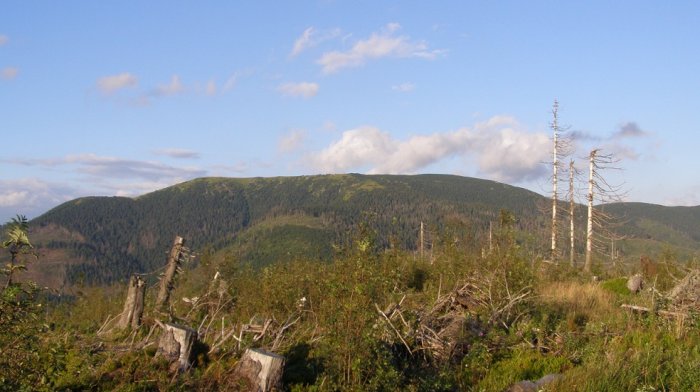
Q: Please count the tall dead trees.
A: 3